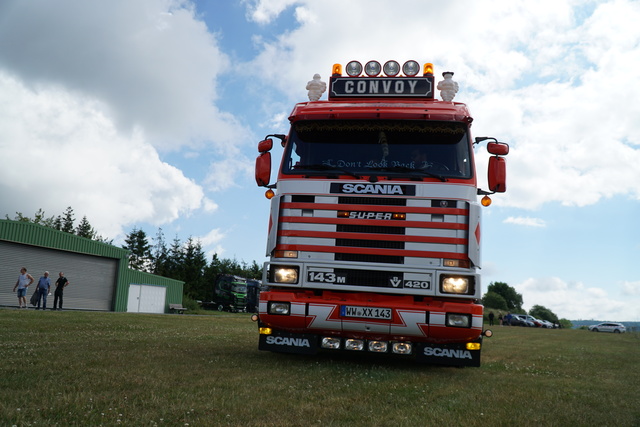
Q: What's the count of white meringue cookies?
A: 0